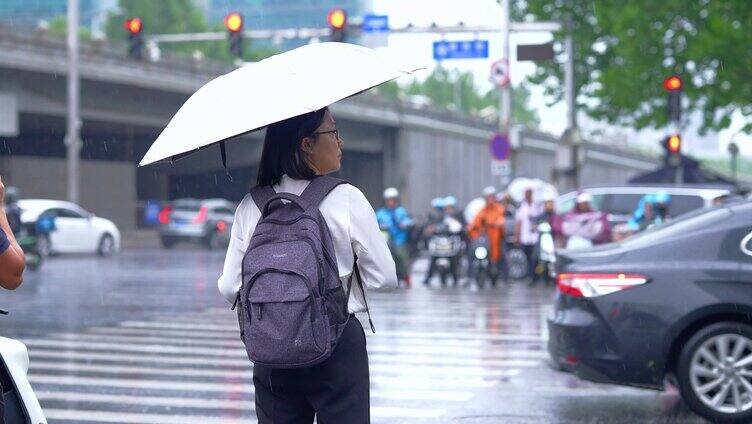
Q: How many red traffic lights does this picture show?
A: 5